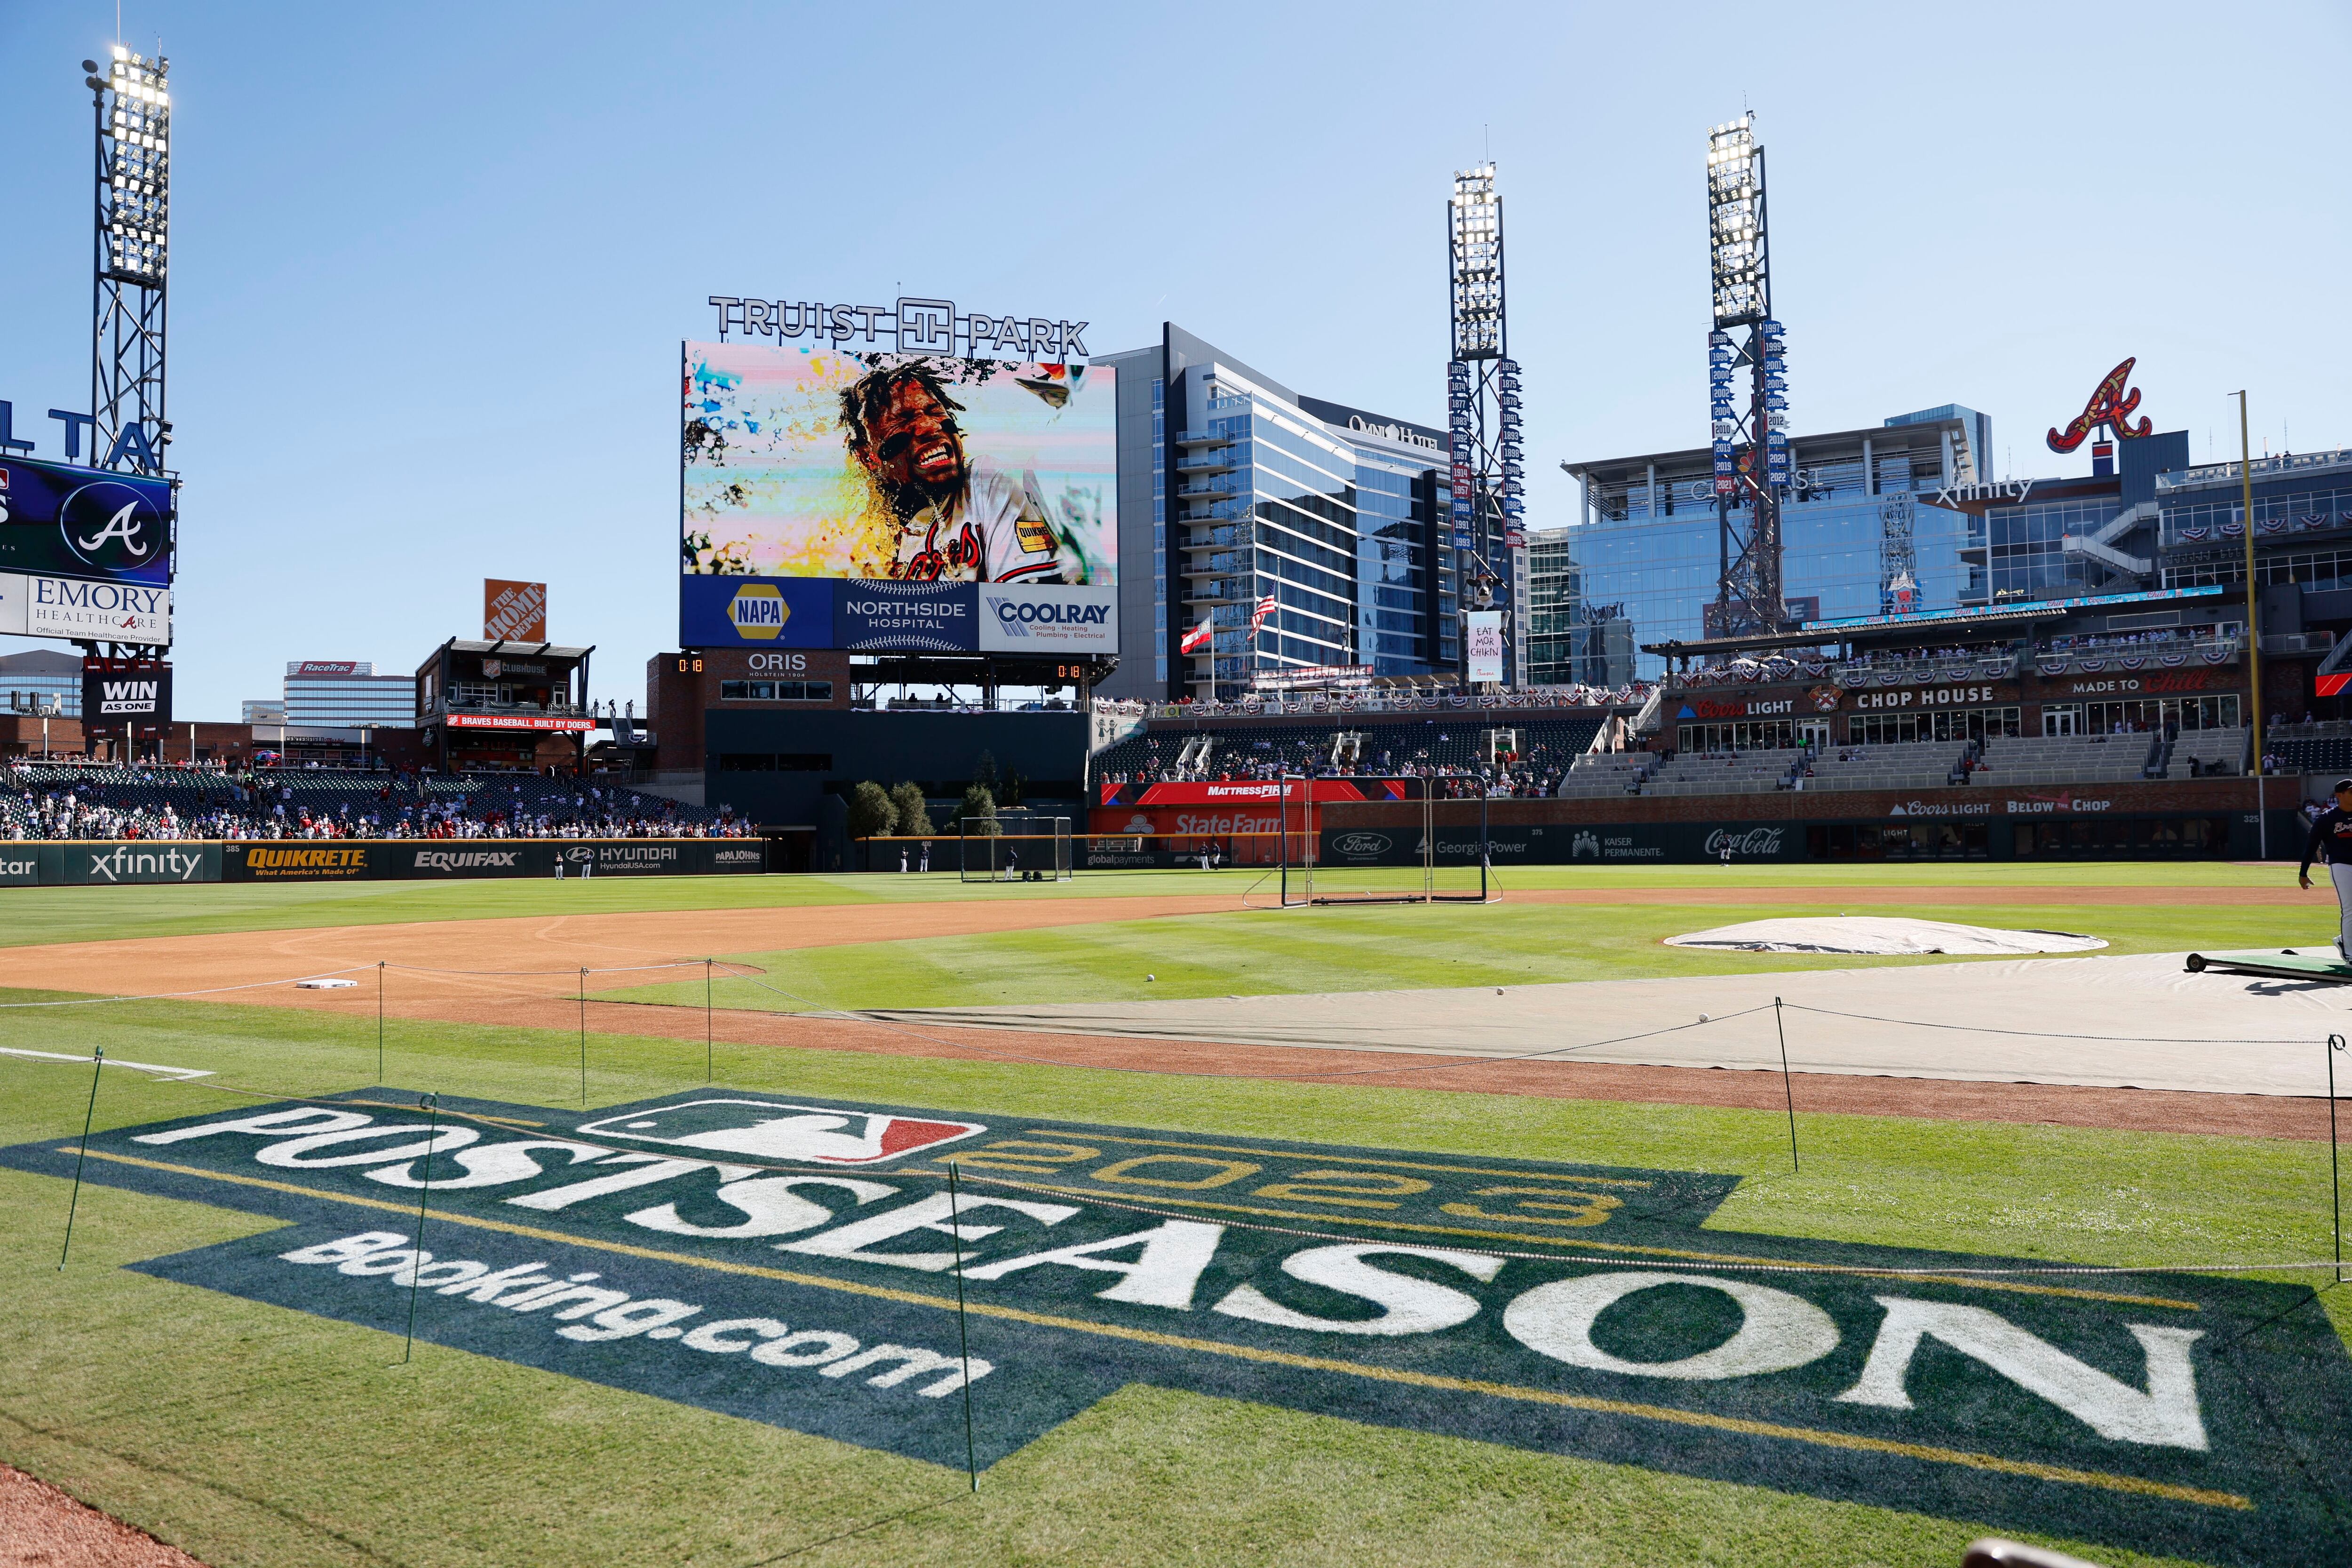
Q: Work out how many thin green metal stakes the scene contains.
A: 8